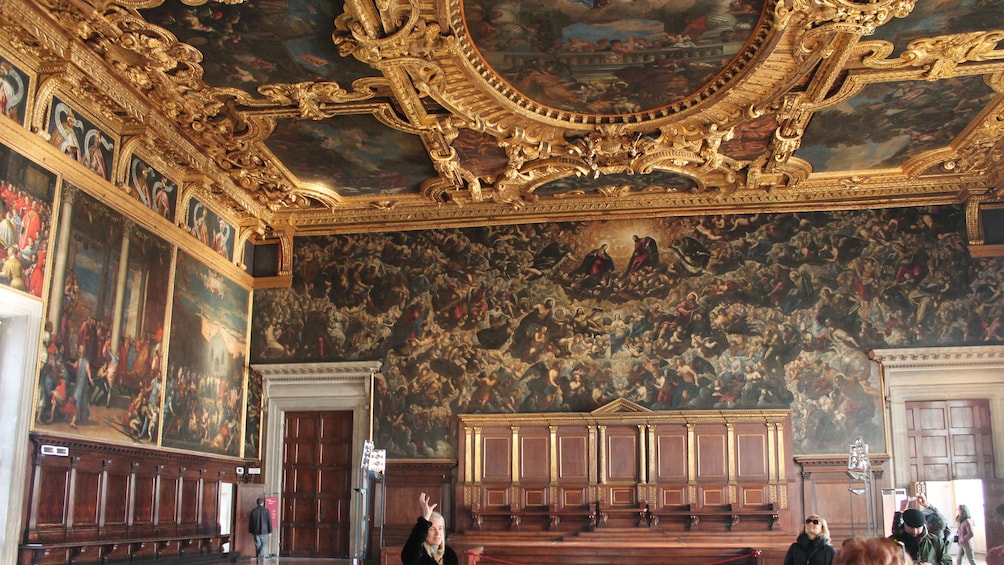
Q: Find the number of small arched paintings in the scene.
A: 4